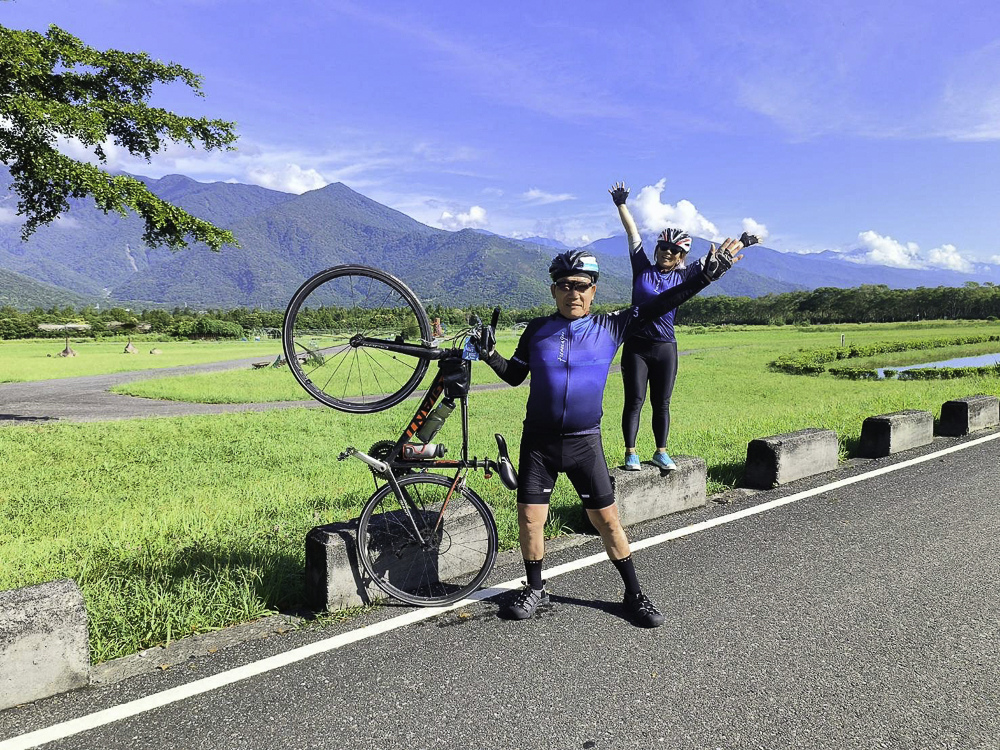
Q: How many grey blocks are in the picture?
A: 6